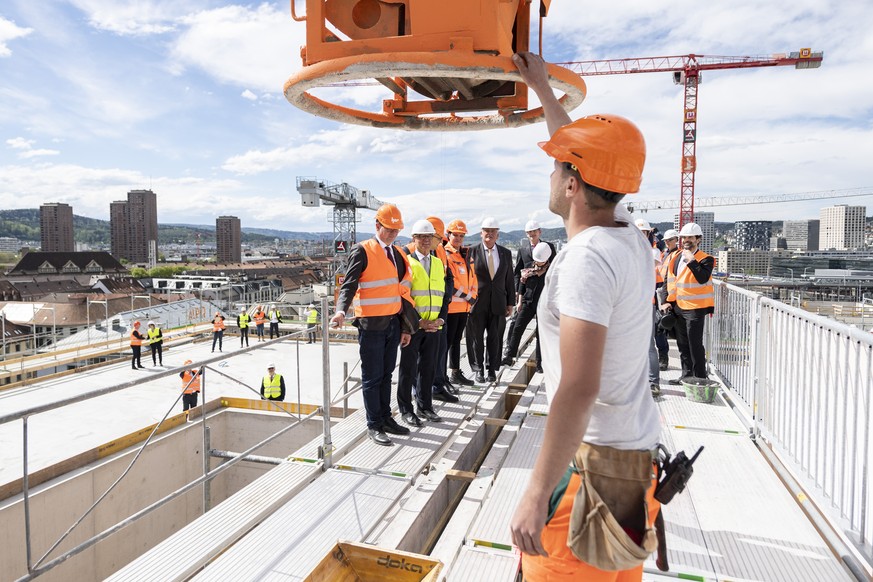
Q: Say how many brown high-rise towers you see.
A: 4